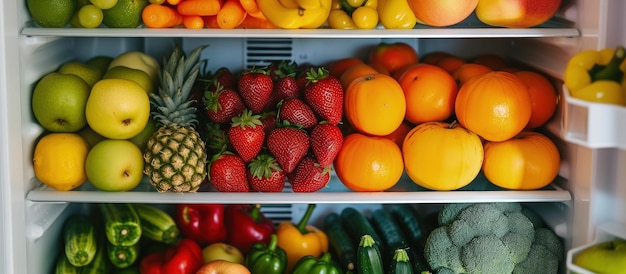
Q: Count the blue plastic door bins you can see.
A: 0